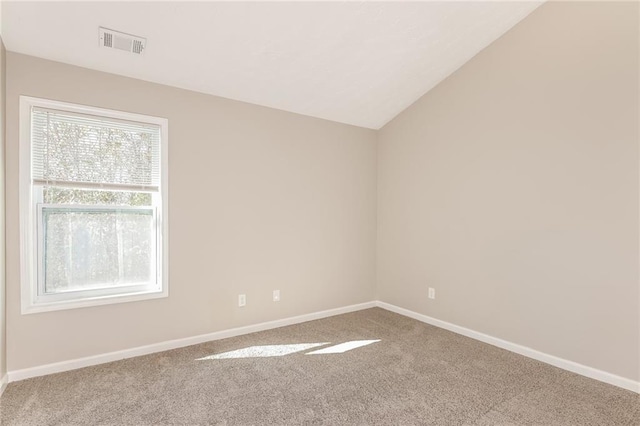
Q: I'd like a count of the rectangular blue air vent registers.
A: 0